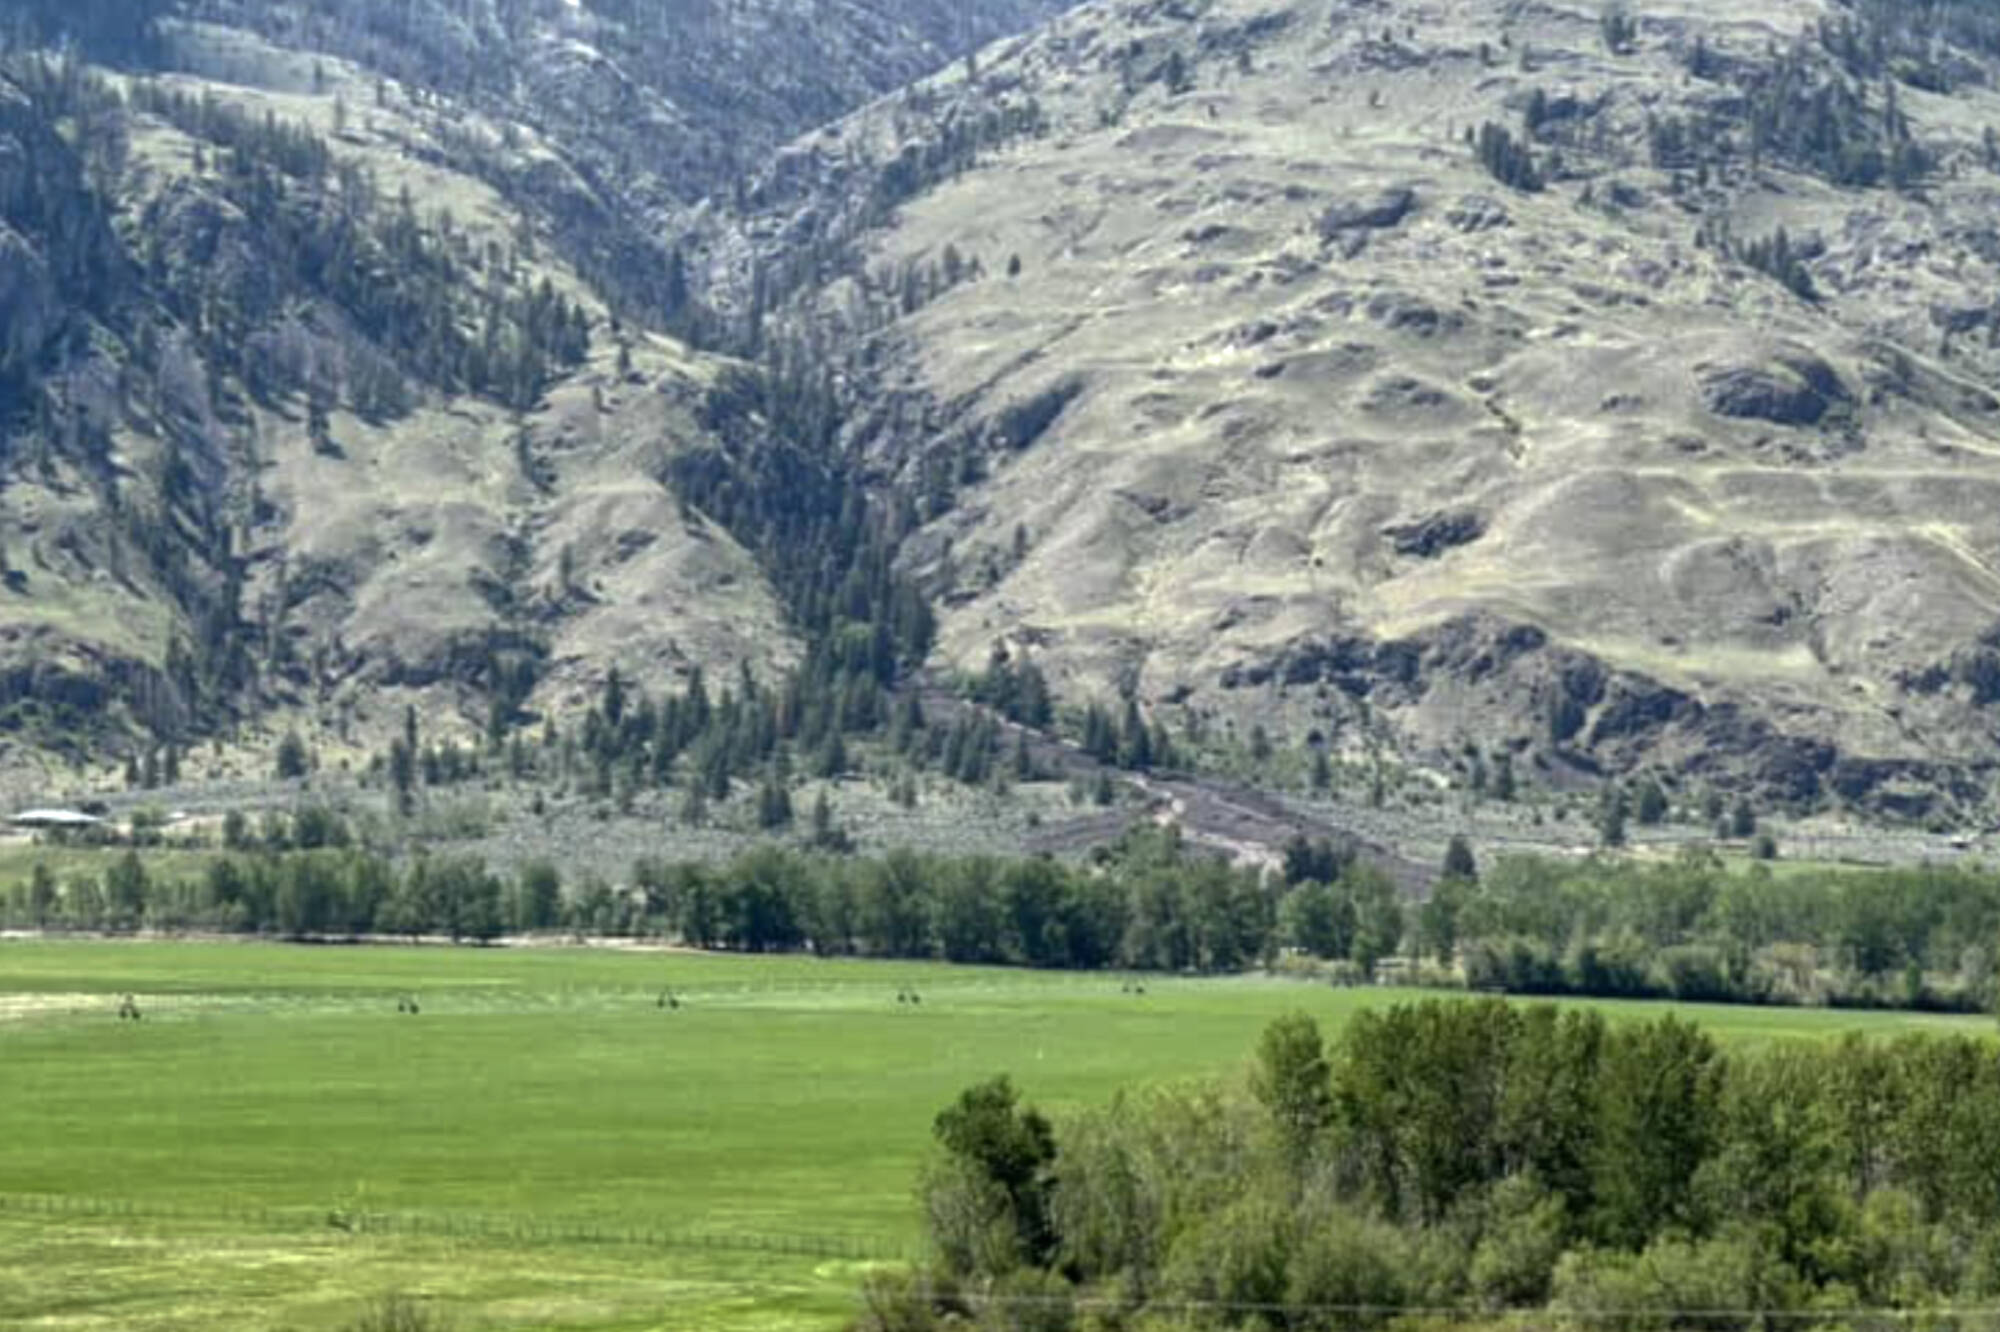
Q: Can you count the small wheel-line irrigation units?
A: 5